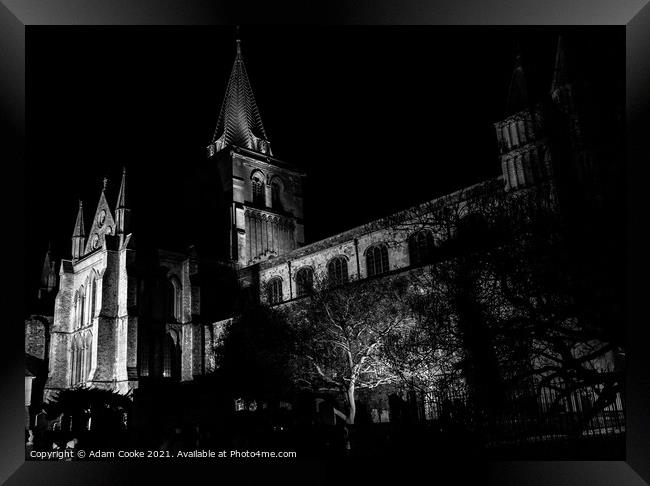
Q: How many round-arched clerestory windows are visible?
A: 5